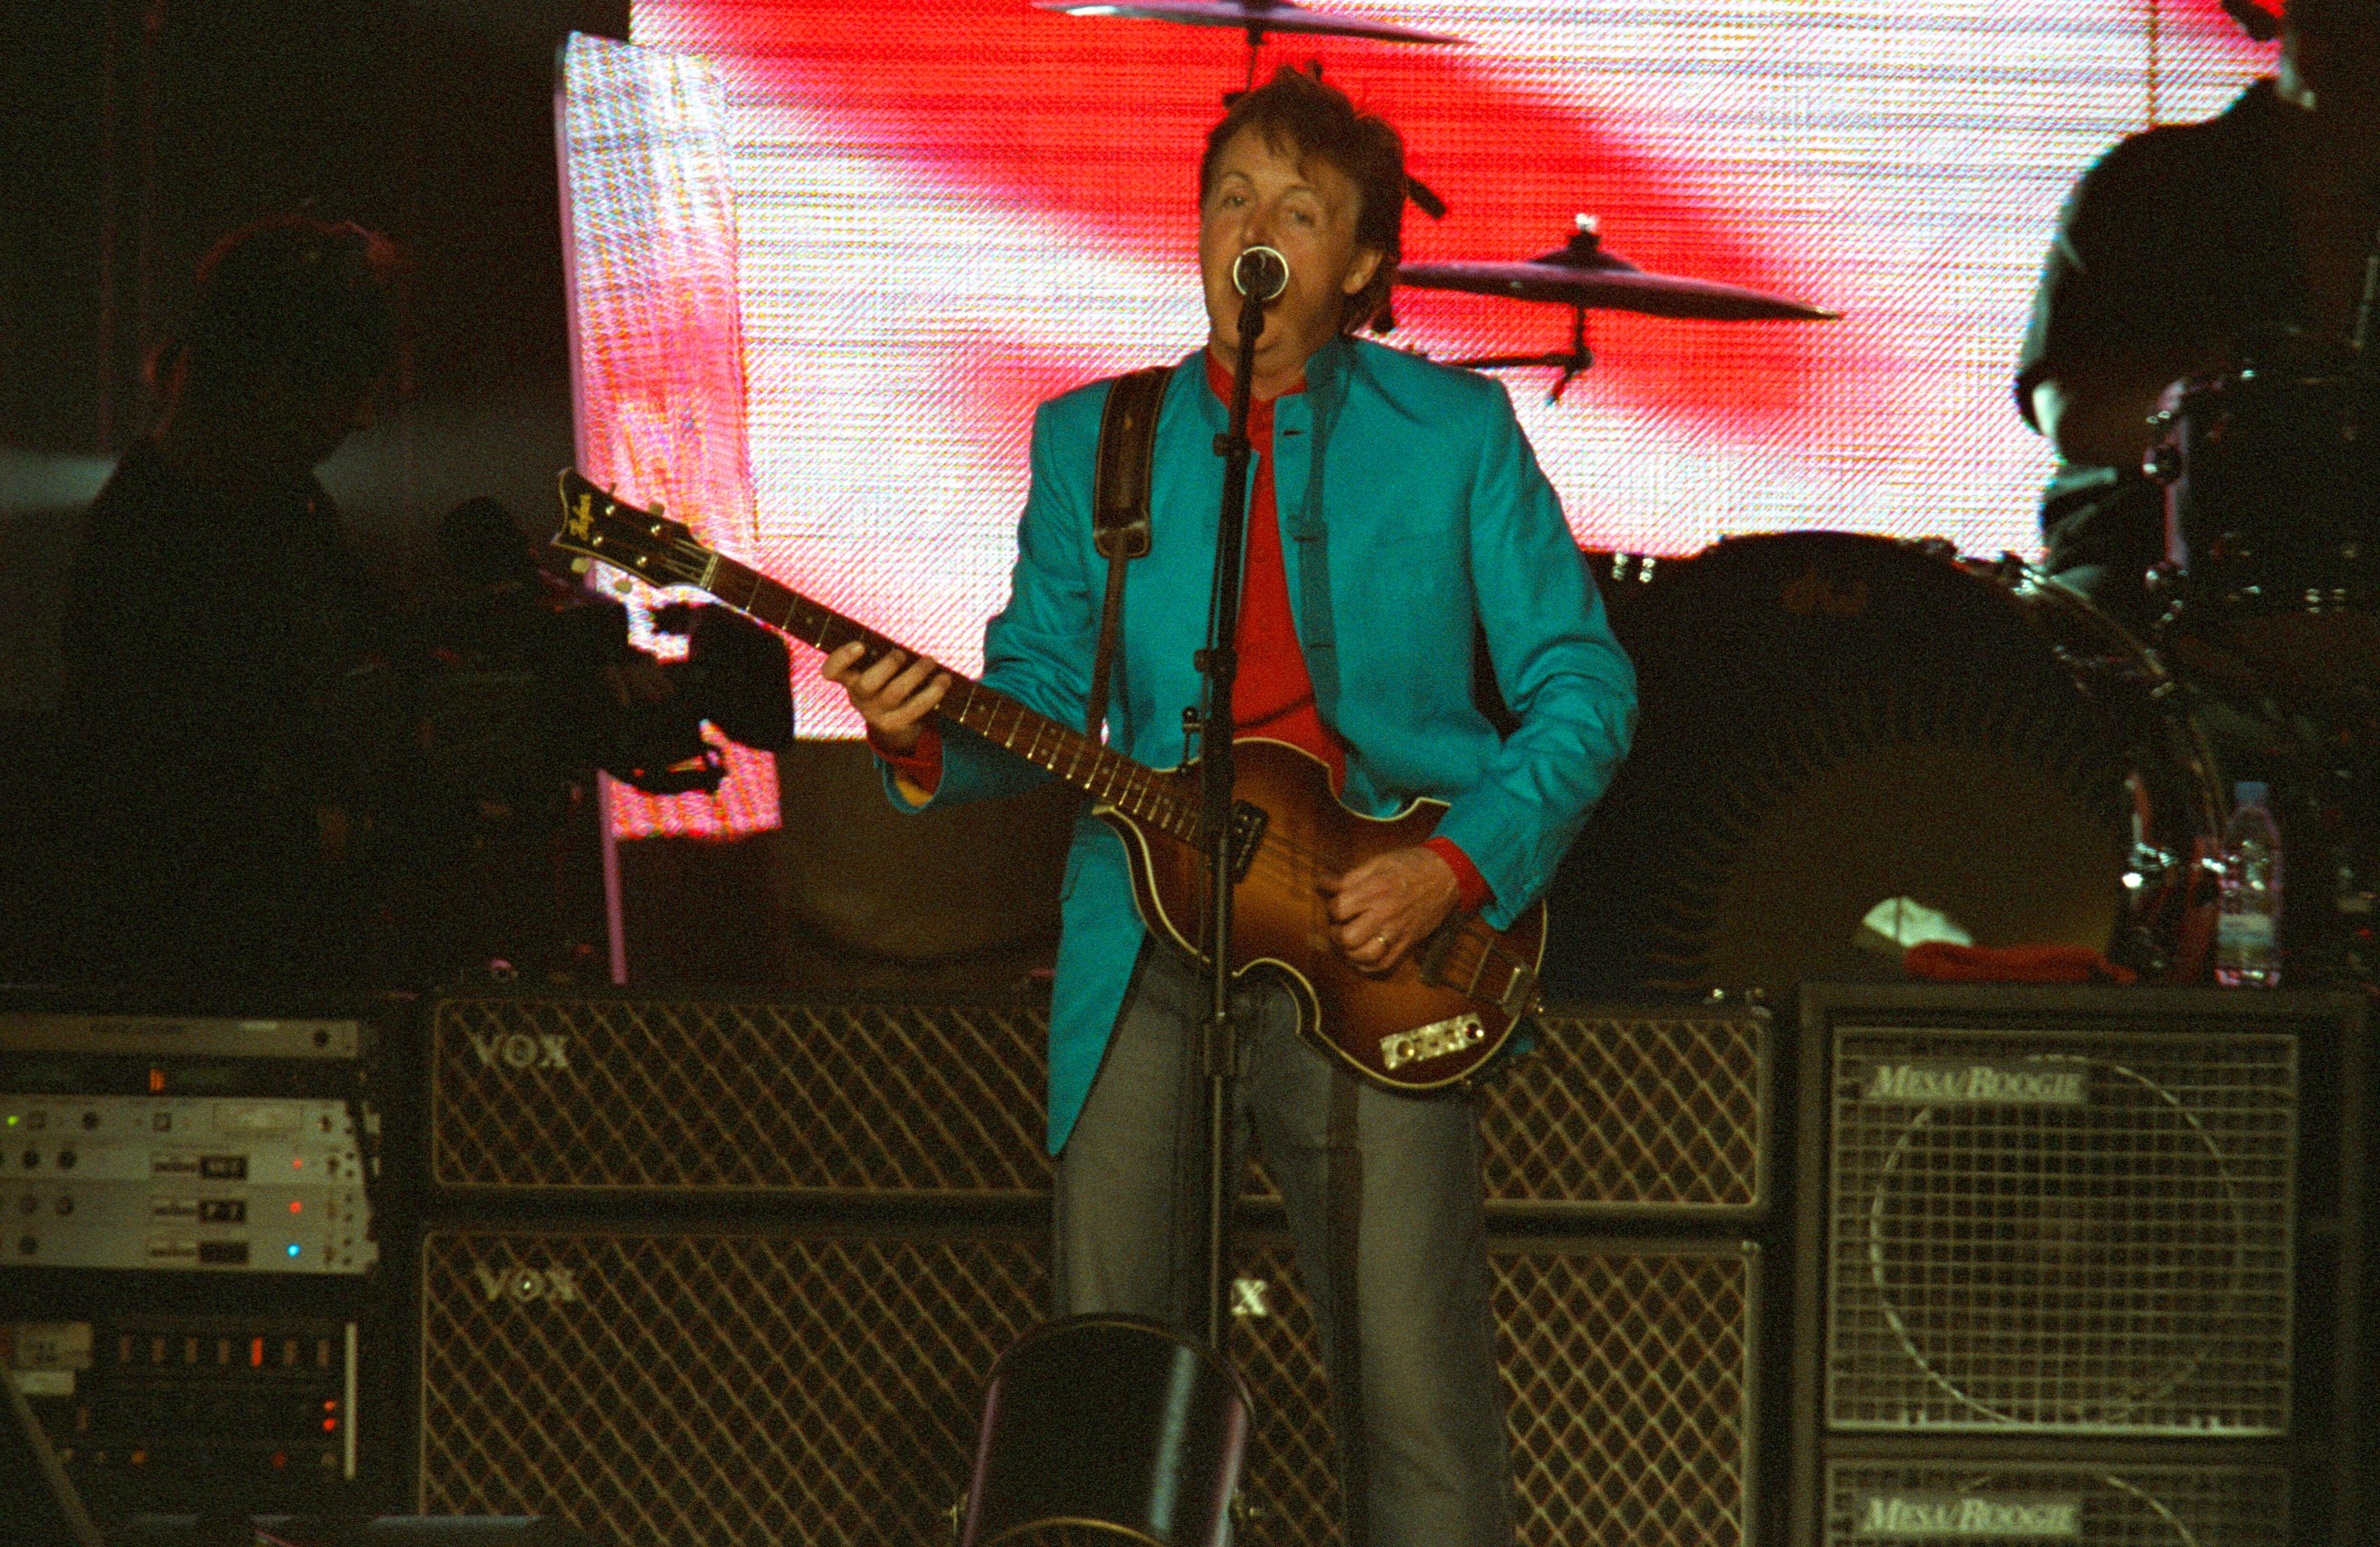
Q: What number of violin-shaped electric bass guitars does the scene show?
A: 1